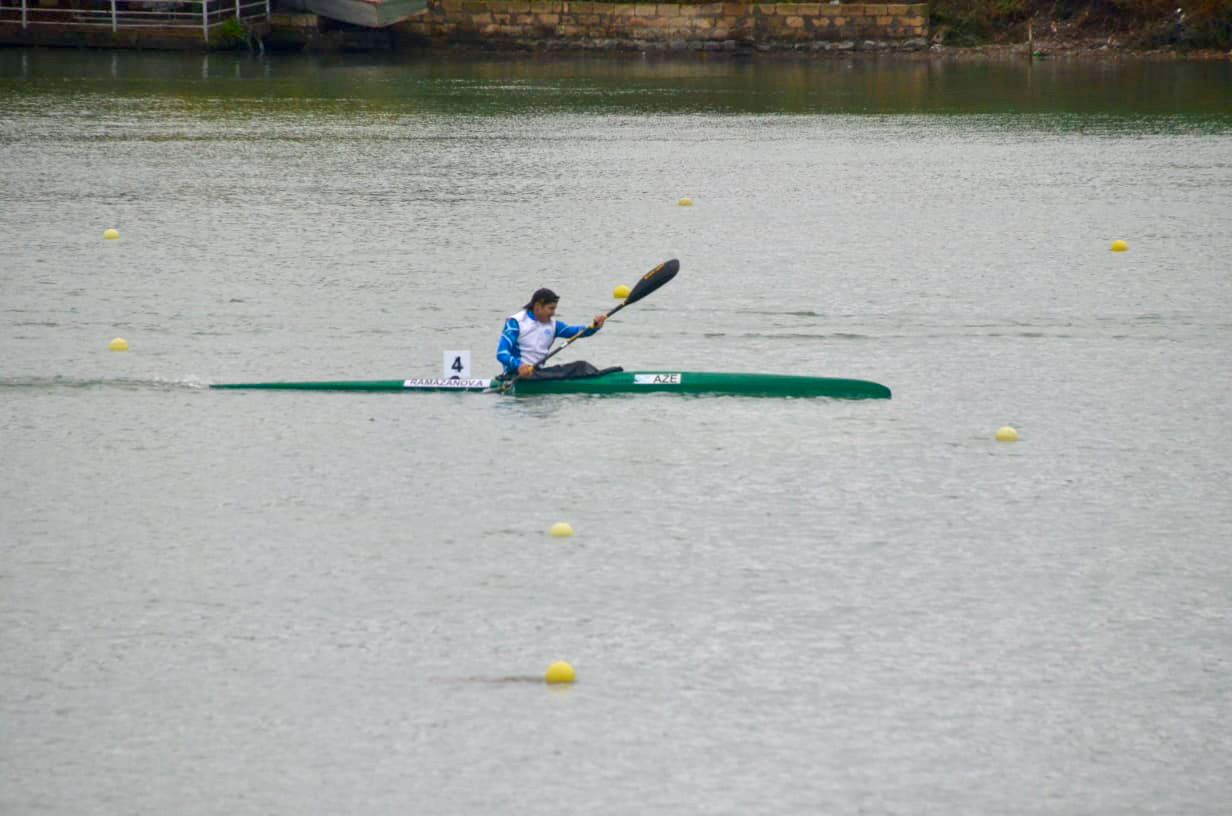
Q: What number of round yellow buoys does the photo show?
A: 8